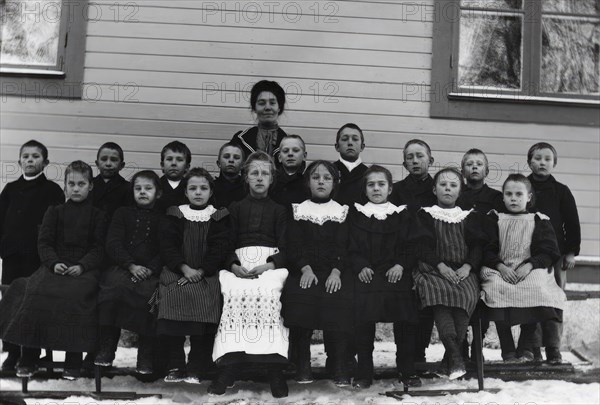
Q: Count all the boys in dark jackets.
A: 9